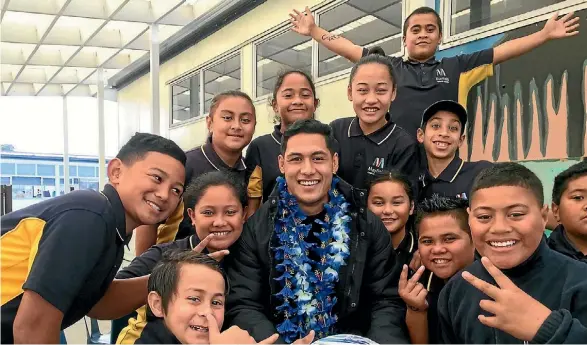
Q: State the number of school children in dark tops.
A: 12